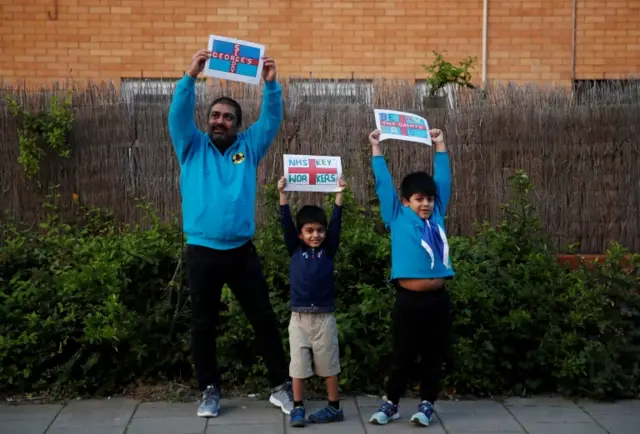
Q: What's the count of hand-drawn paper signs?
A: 3